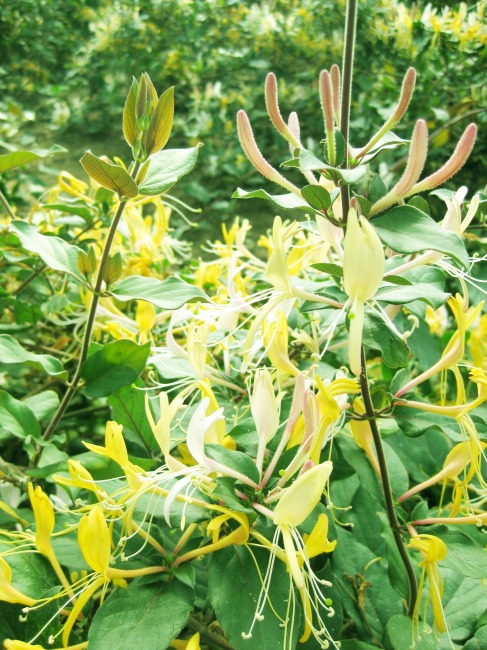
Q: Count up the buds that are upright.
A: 8